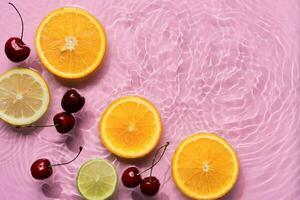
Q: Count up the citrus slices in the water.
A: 5